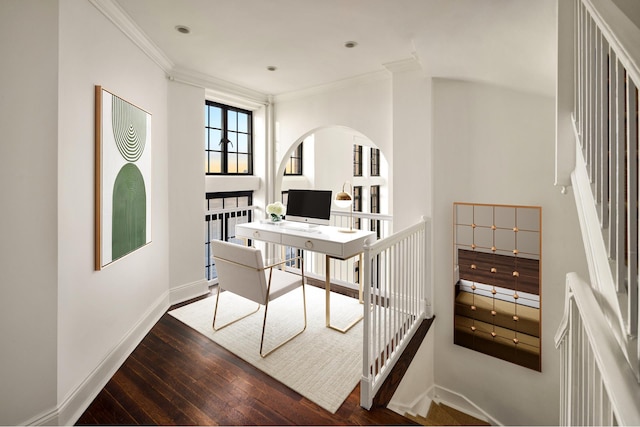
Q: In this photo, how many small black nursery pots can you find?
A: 0